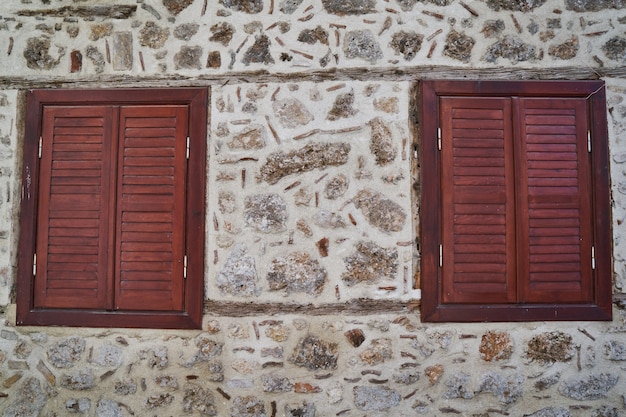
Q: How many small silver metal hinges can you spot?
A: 8